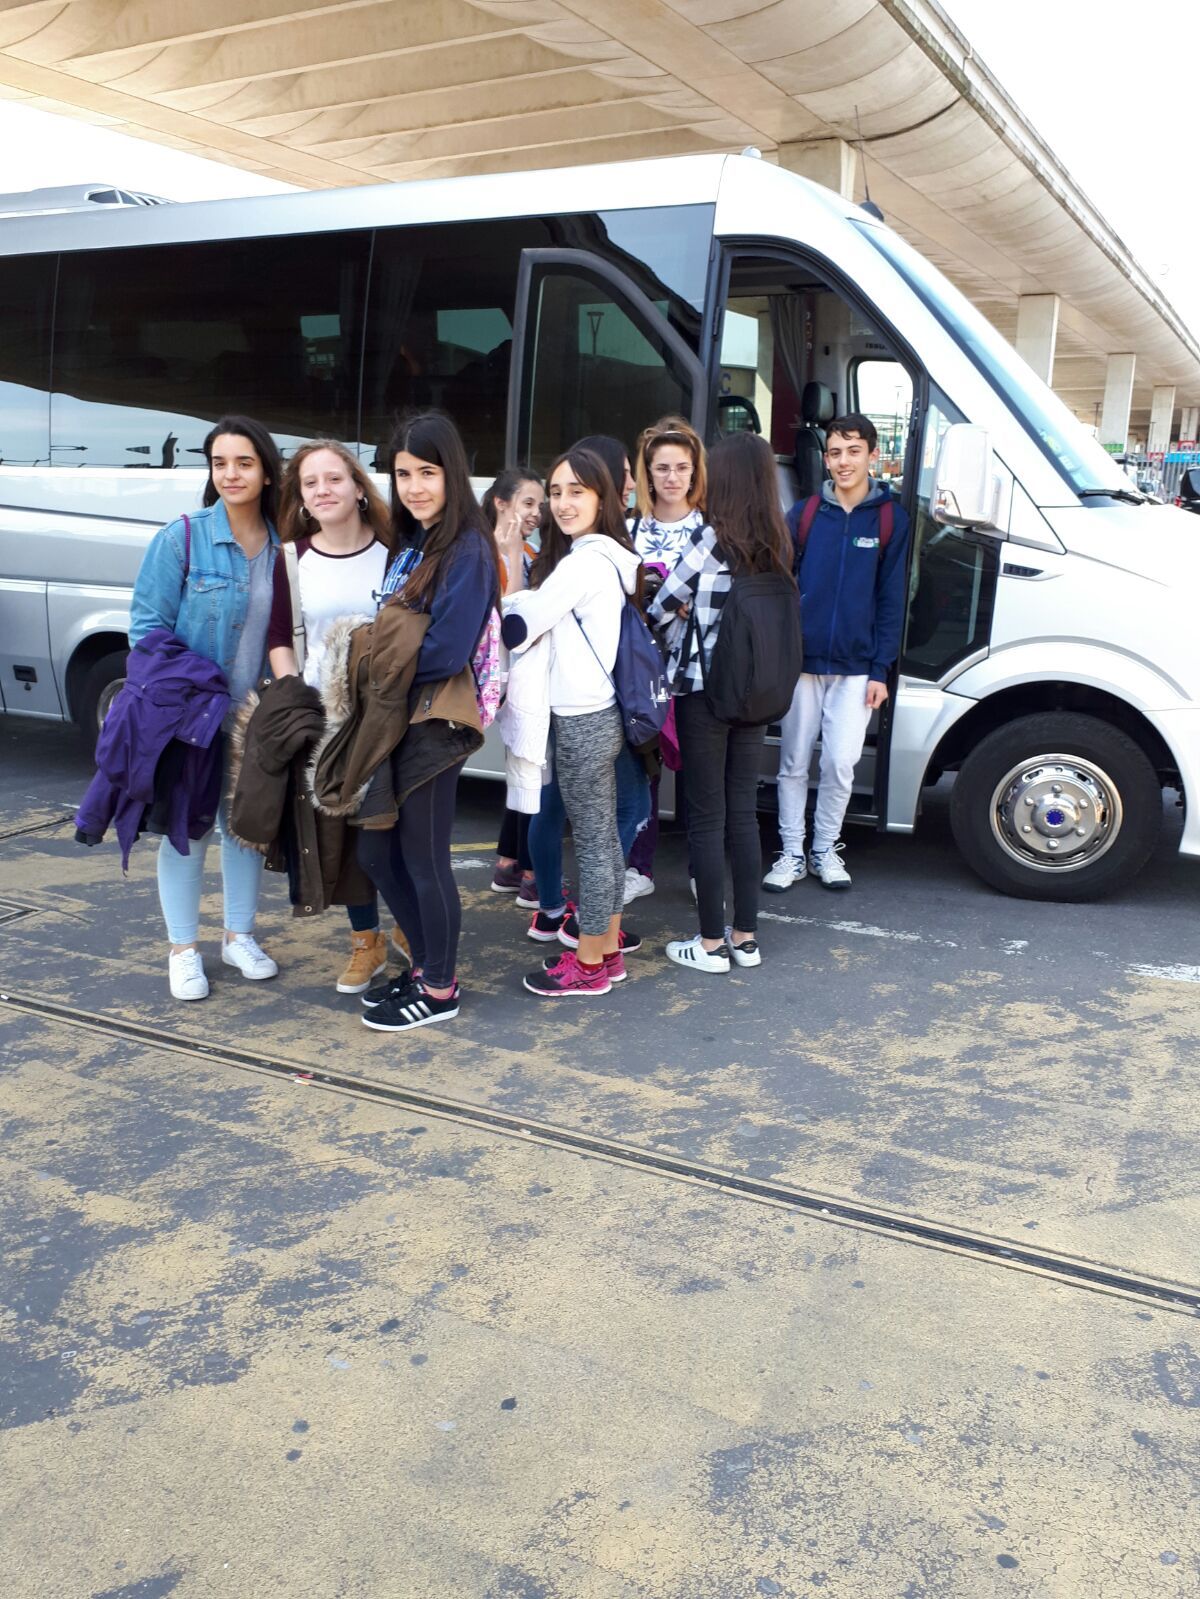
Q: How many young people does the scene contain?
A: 9